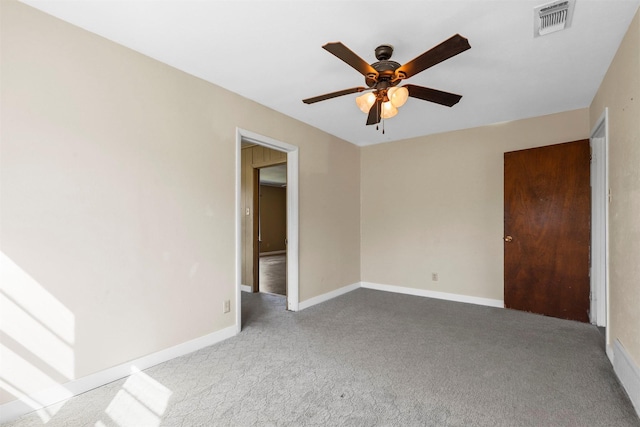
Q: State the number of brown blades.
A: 5